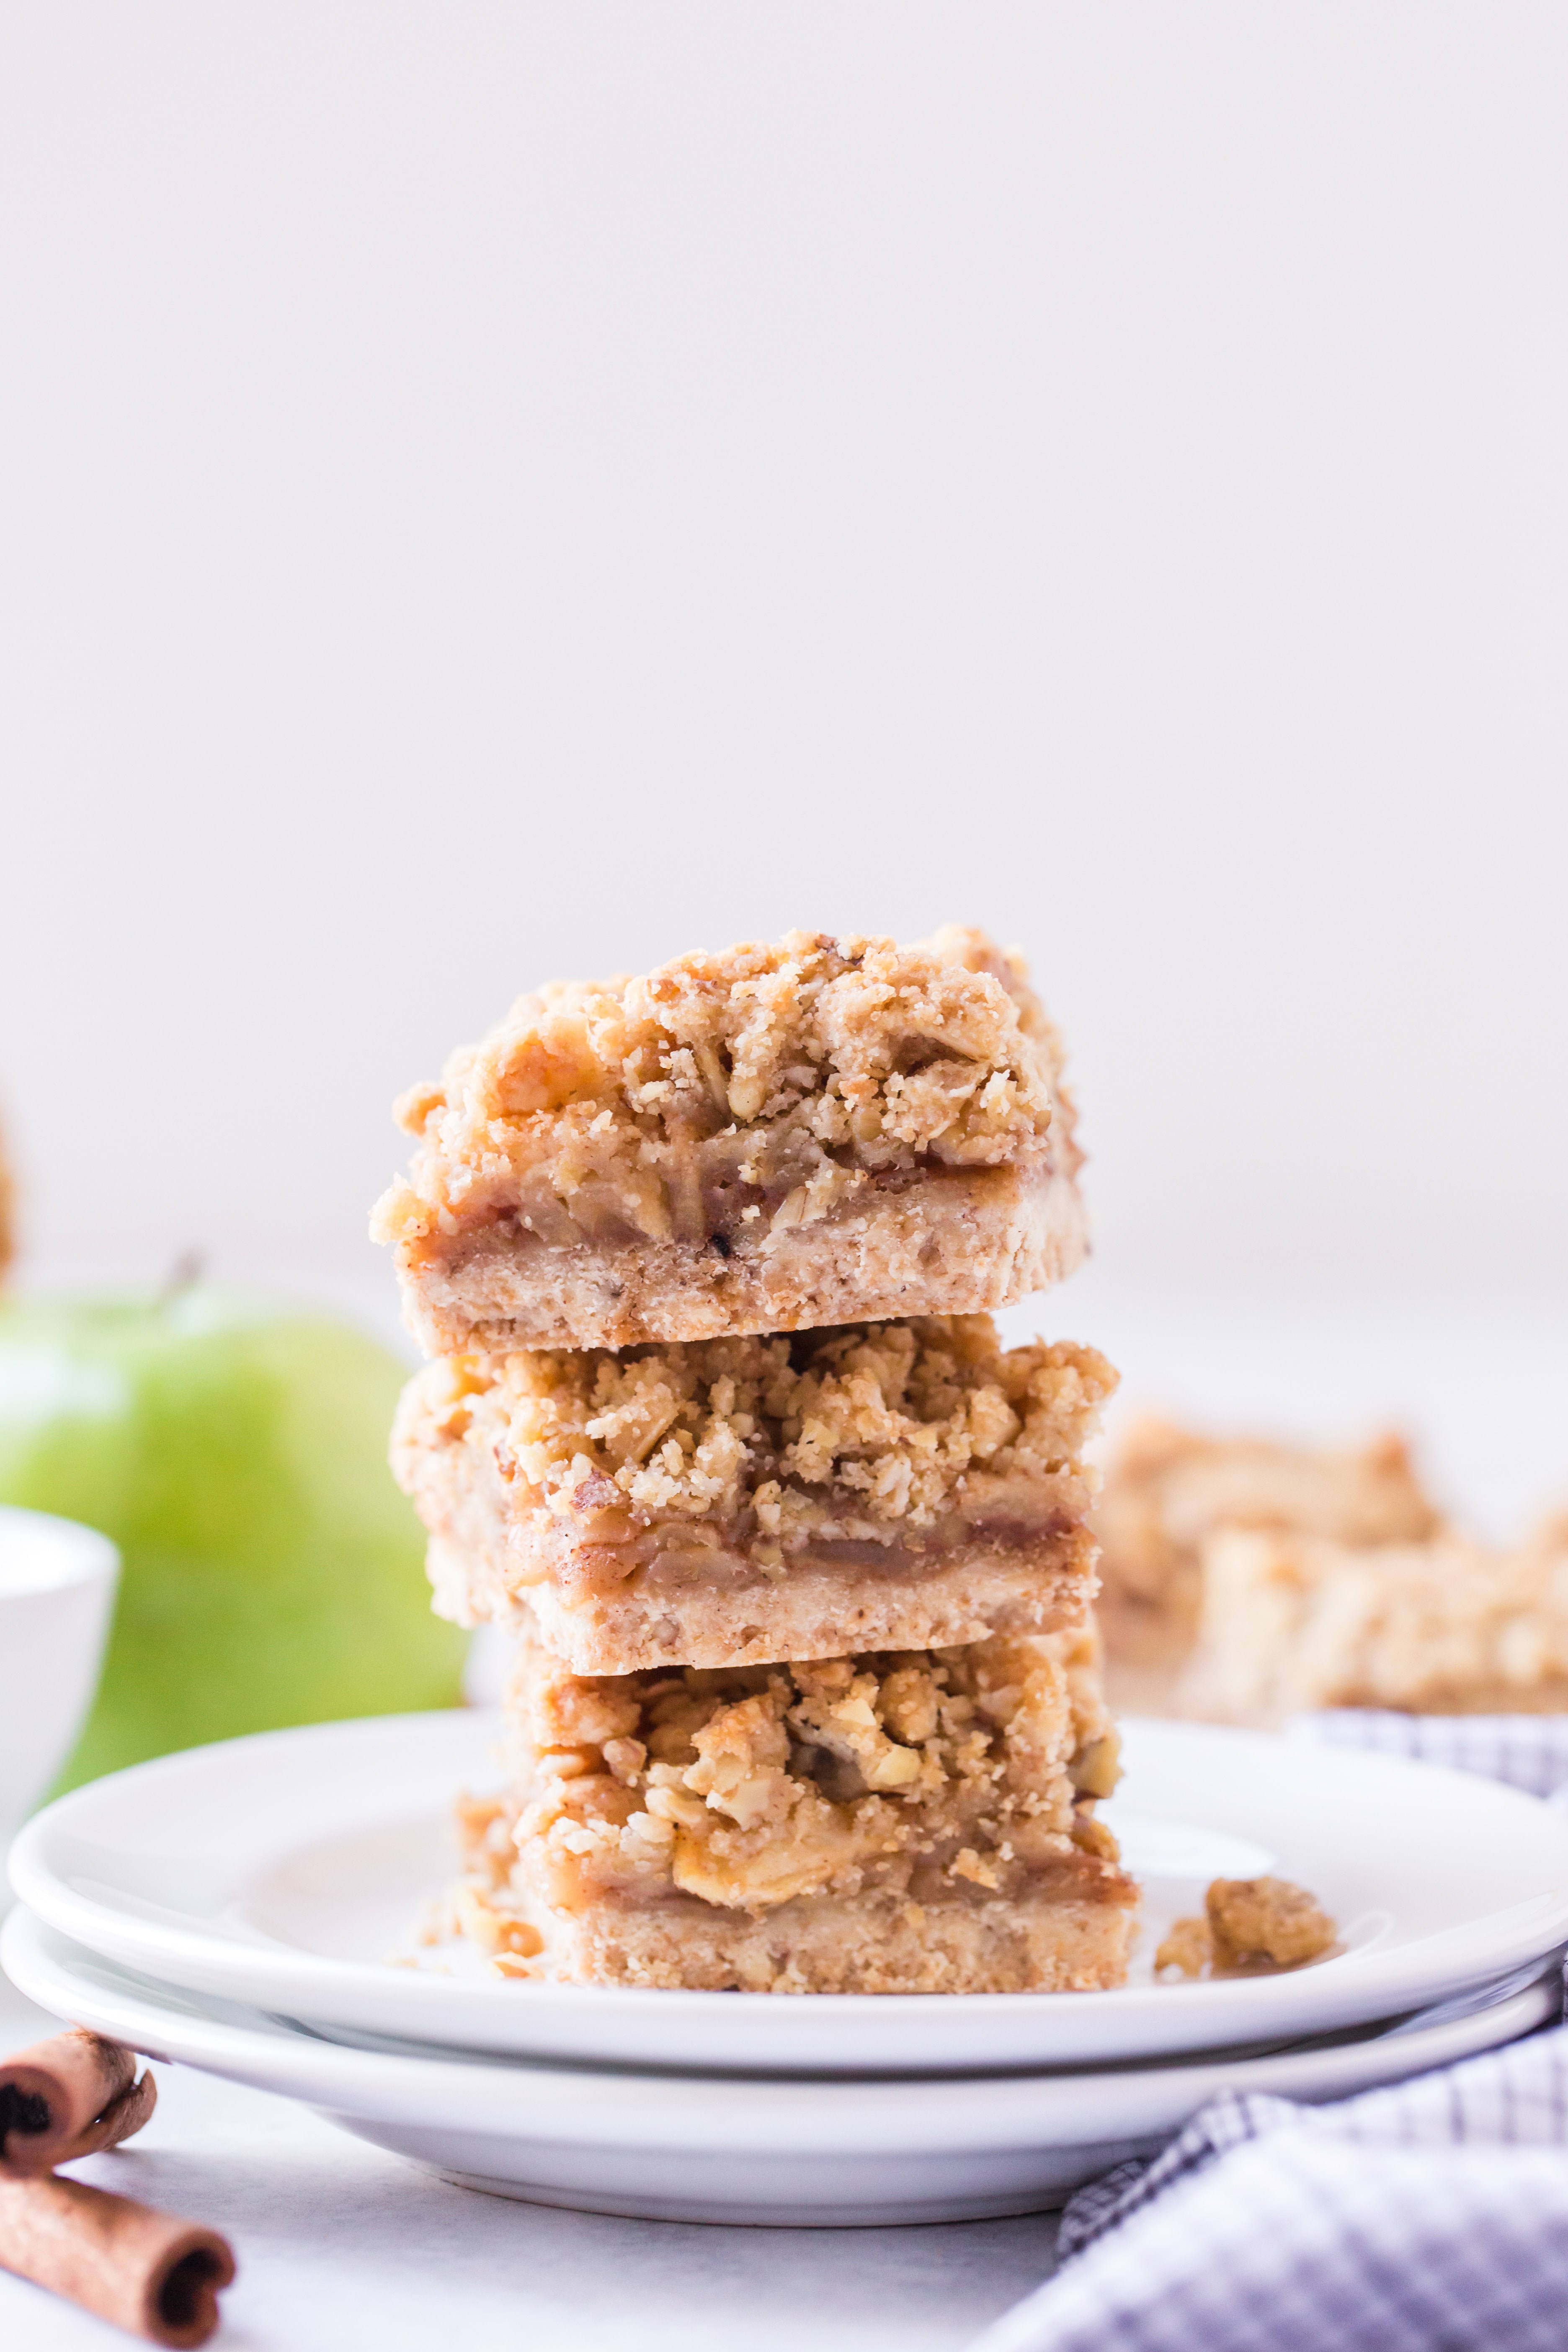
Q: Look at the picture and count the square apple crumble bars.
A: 3